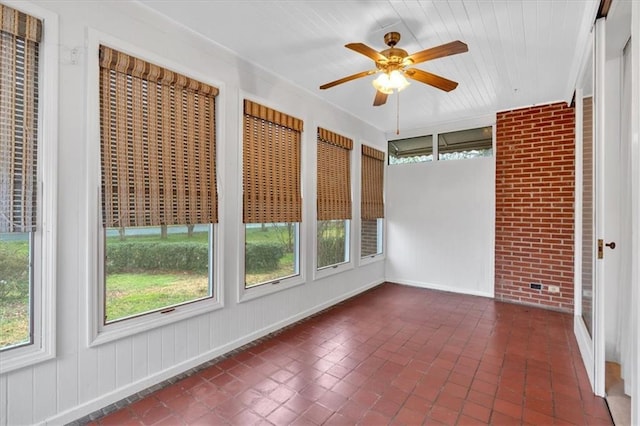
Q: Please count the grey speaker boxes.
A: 0